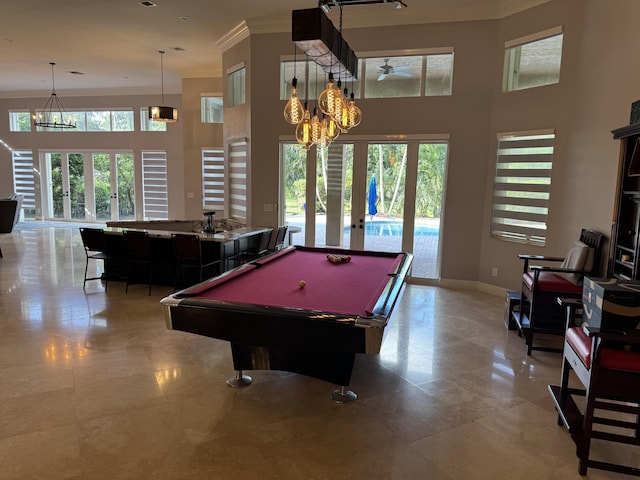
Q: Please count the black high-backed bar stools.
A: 5